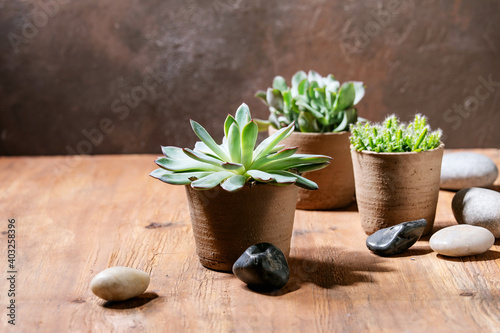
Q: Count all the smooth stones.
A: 6